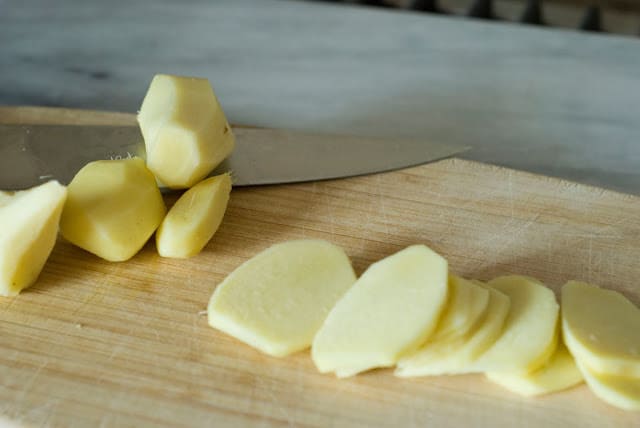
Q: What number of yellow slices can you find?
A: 8